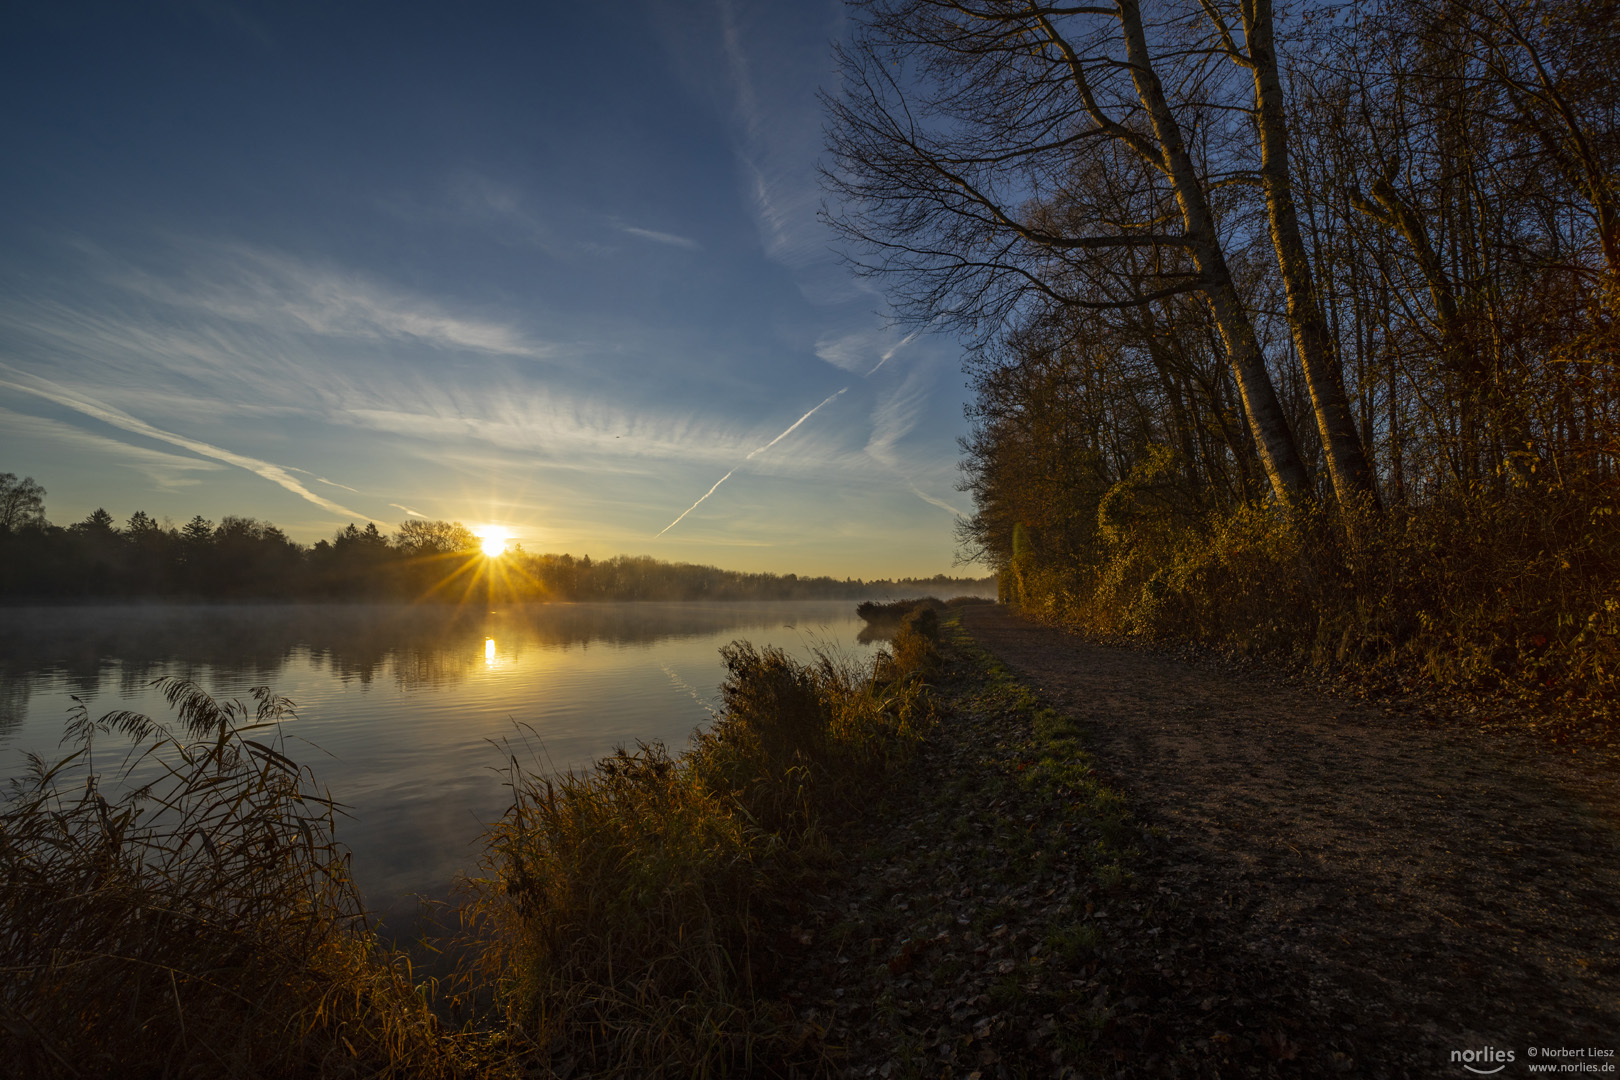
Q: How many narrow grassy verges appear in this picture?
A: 1